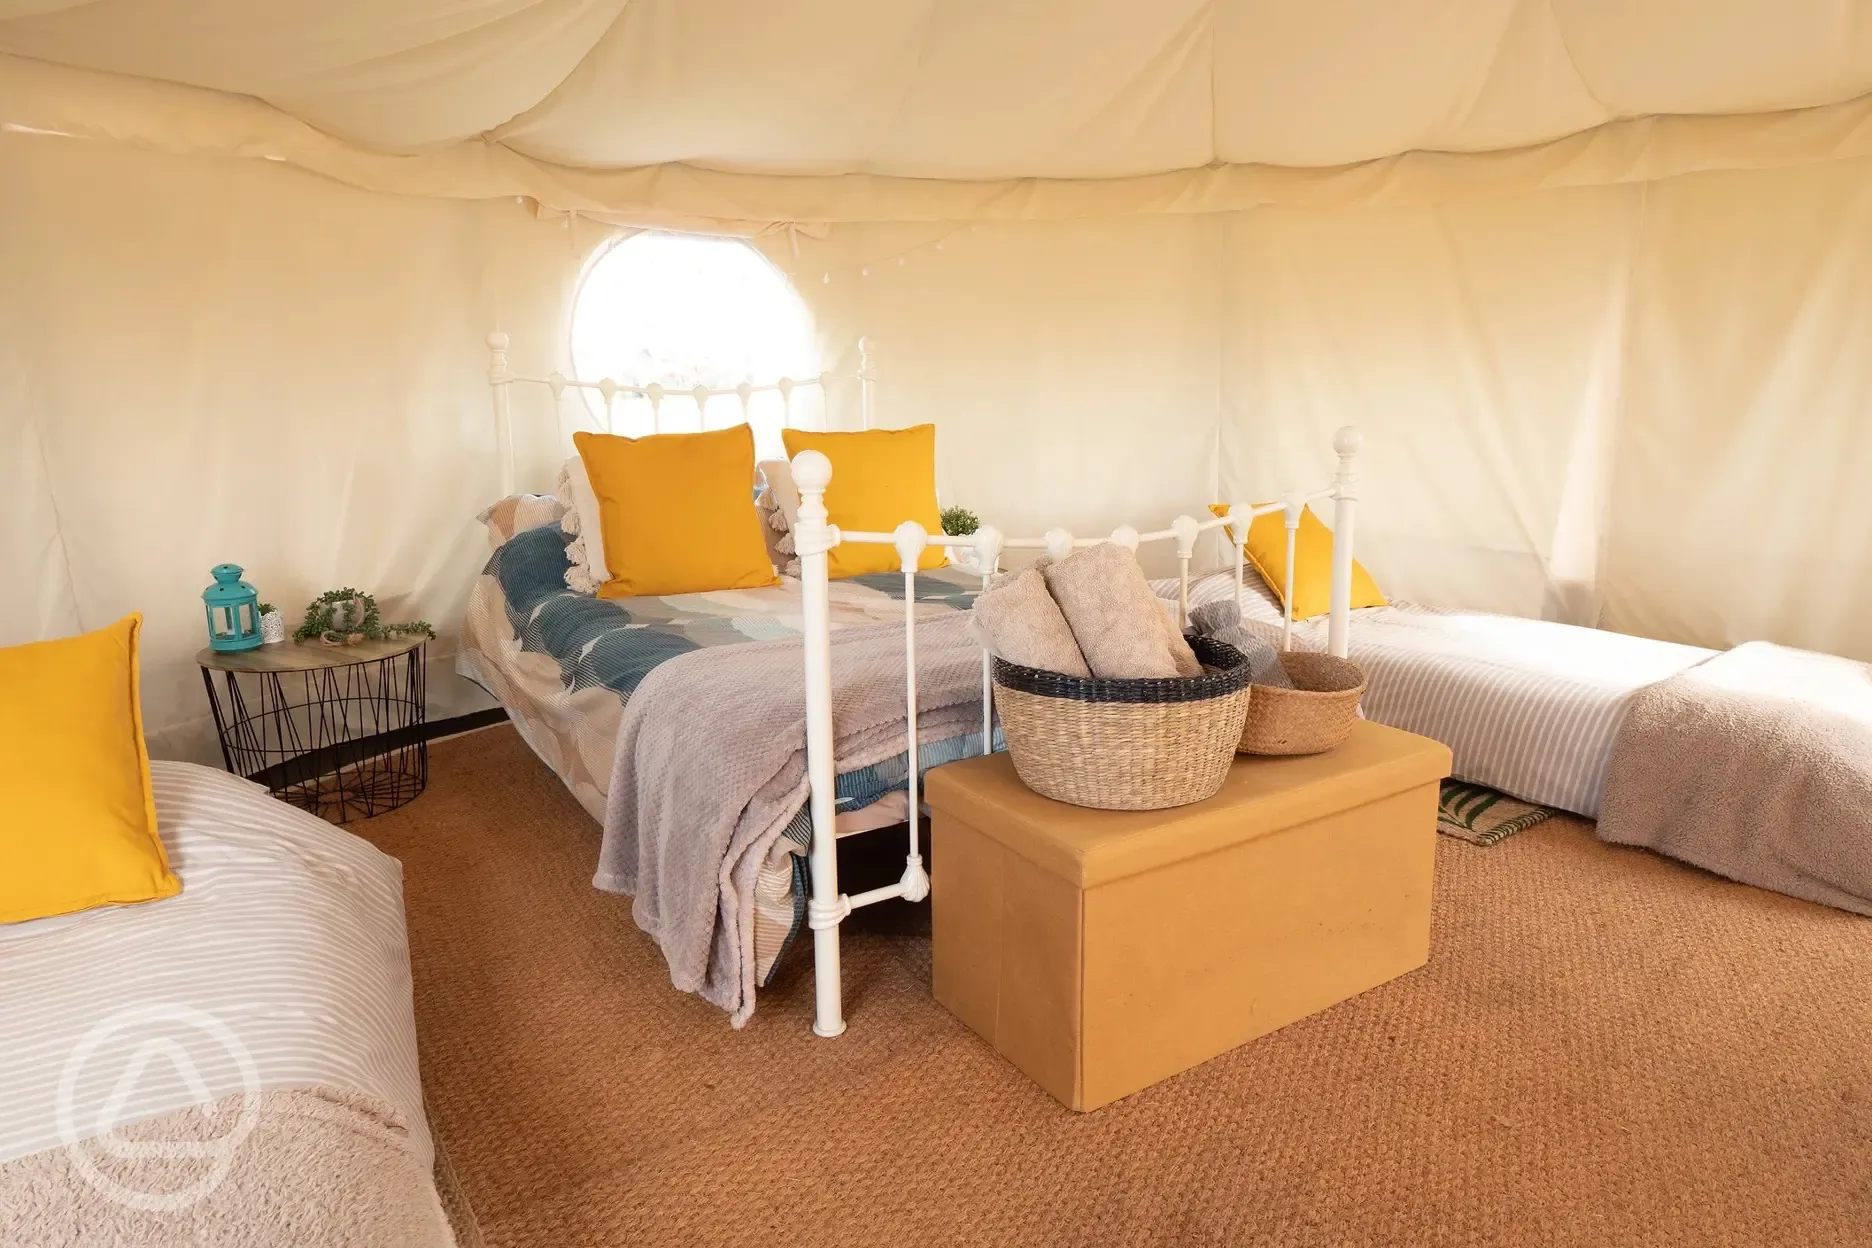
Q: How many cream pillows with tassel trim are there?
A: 2